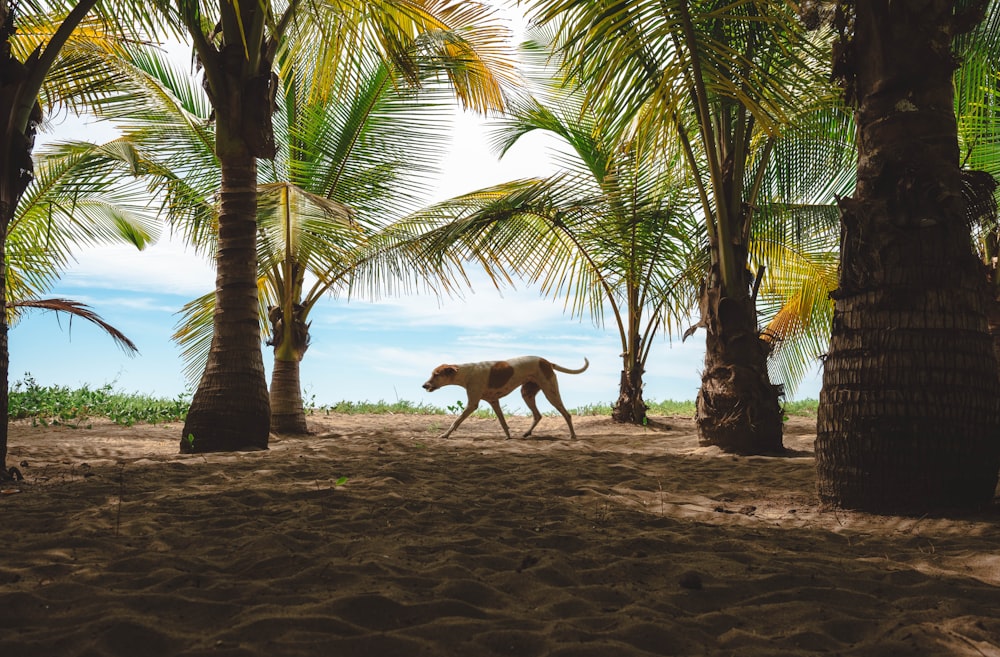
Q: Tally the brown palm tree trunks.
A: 6